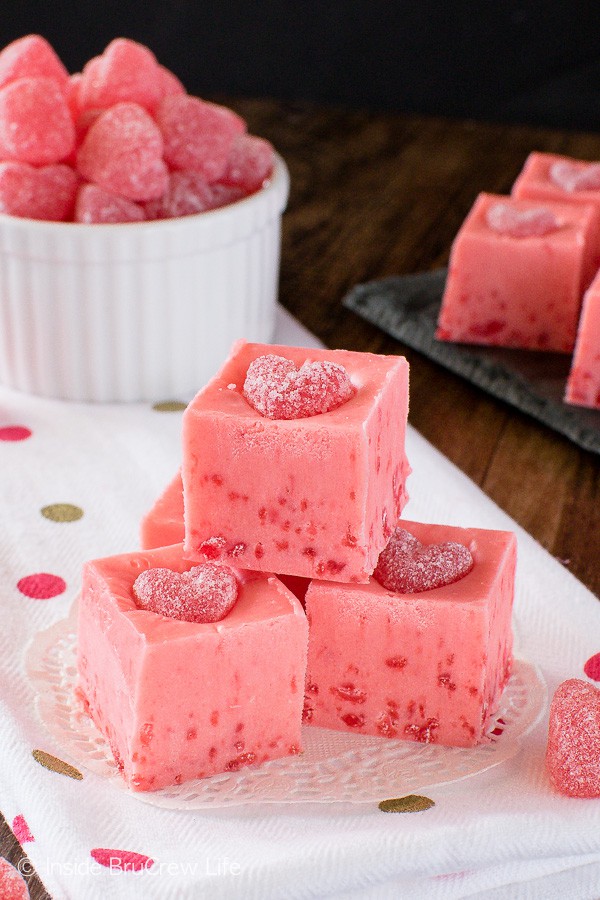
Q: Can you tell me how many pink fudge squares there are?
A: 7